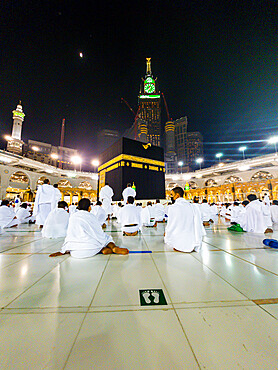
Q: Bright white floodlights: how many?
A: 10